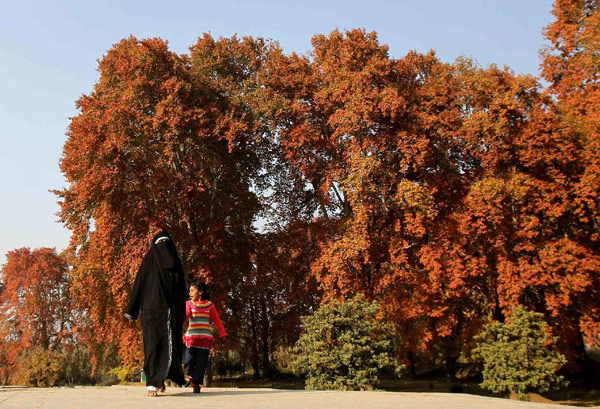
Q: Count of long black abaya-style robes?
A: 1